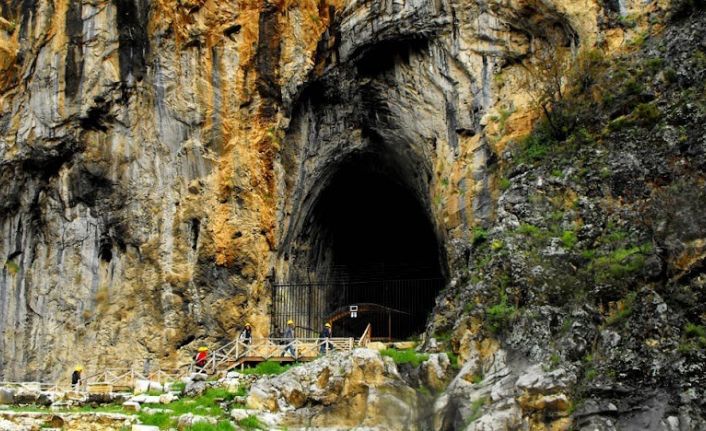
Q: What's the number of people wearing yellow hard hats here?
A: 5